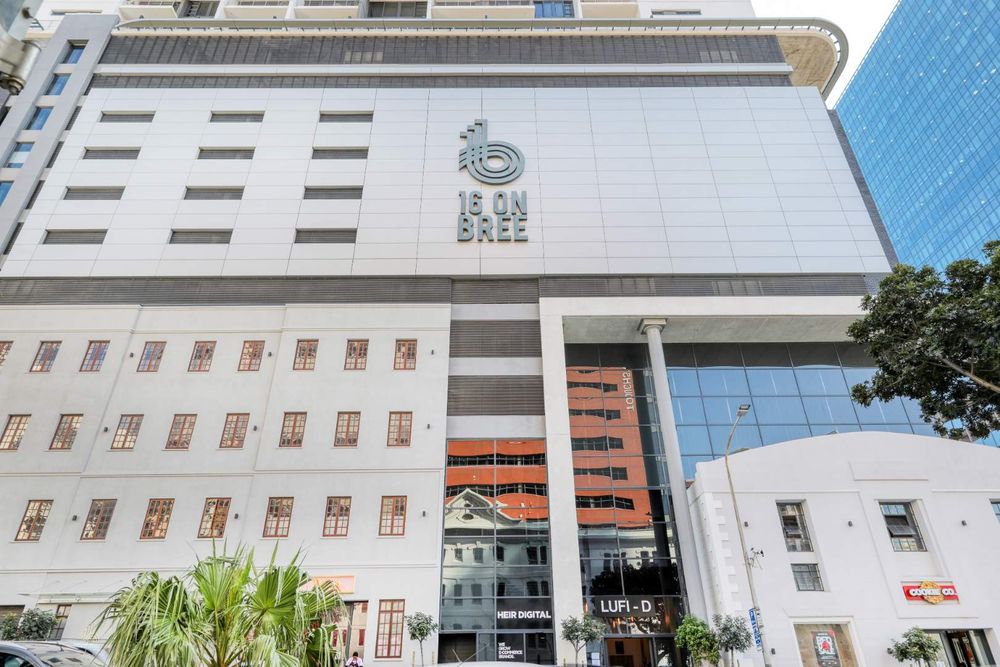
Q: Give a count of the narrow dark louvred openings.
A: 12